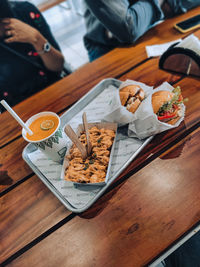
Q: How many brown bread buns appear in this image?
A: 2